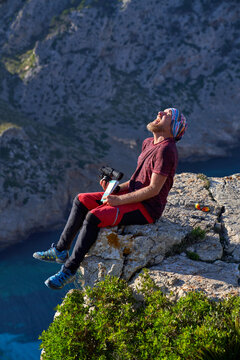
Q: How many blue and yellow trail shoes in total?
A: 2